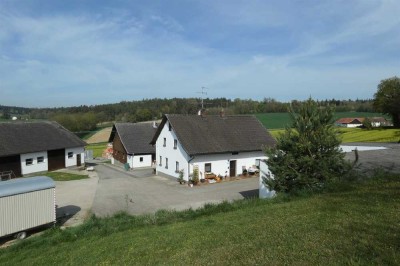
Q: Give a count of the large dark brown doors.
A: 2